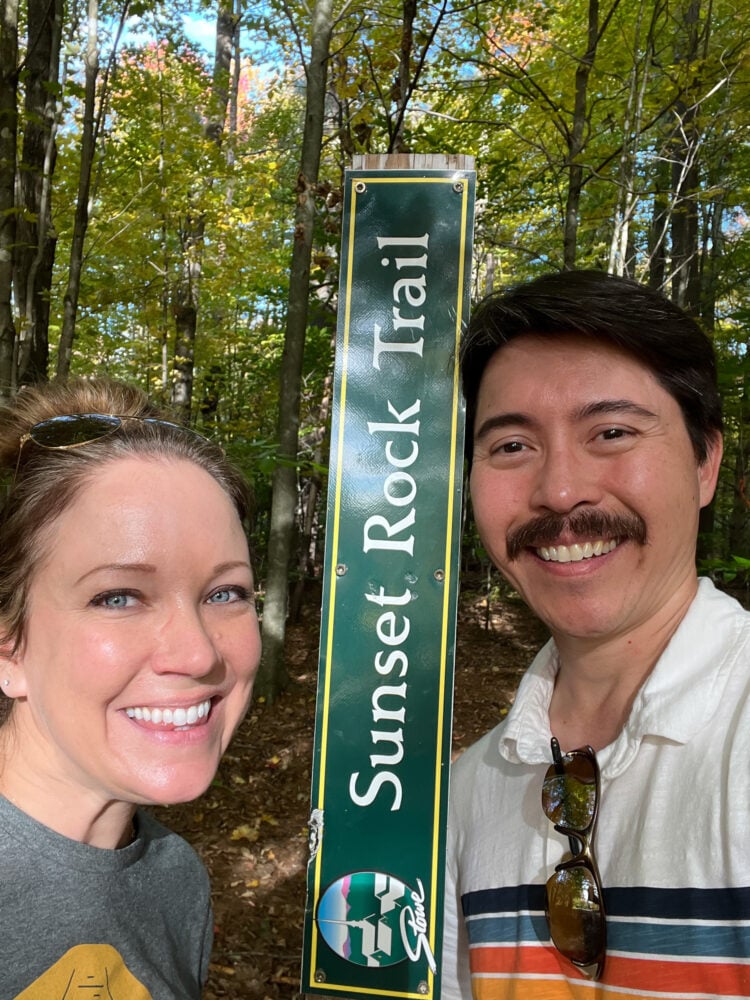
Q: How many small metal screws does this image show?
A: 6